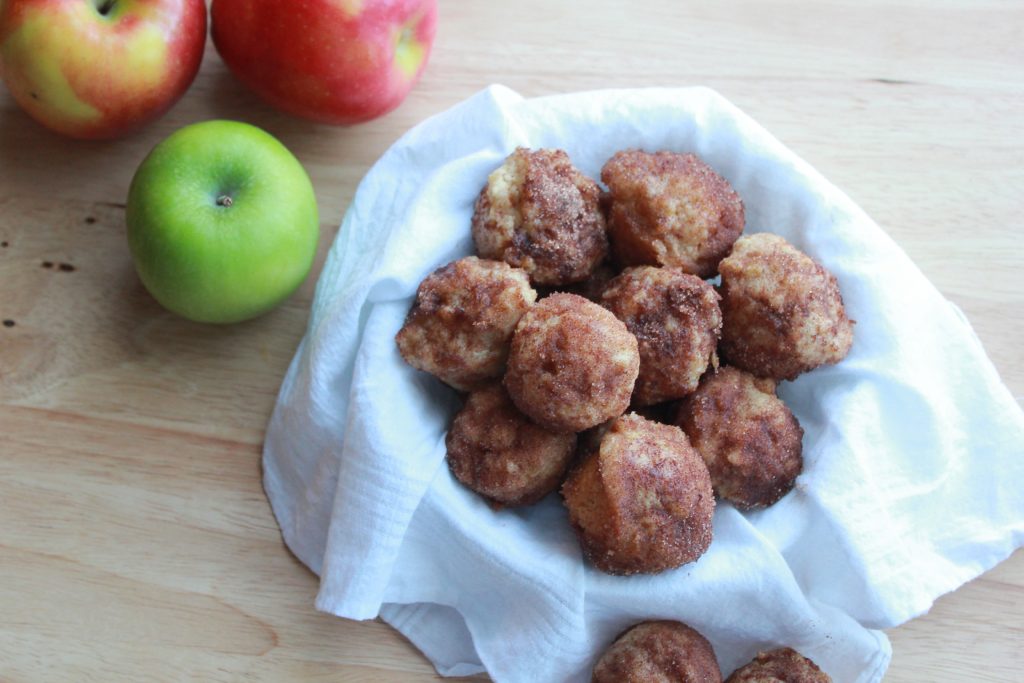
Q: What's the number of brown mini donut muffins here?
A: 11